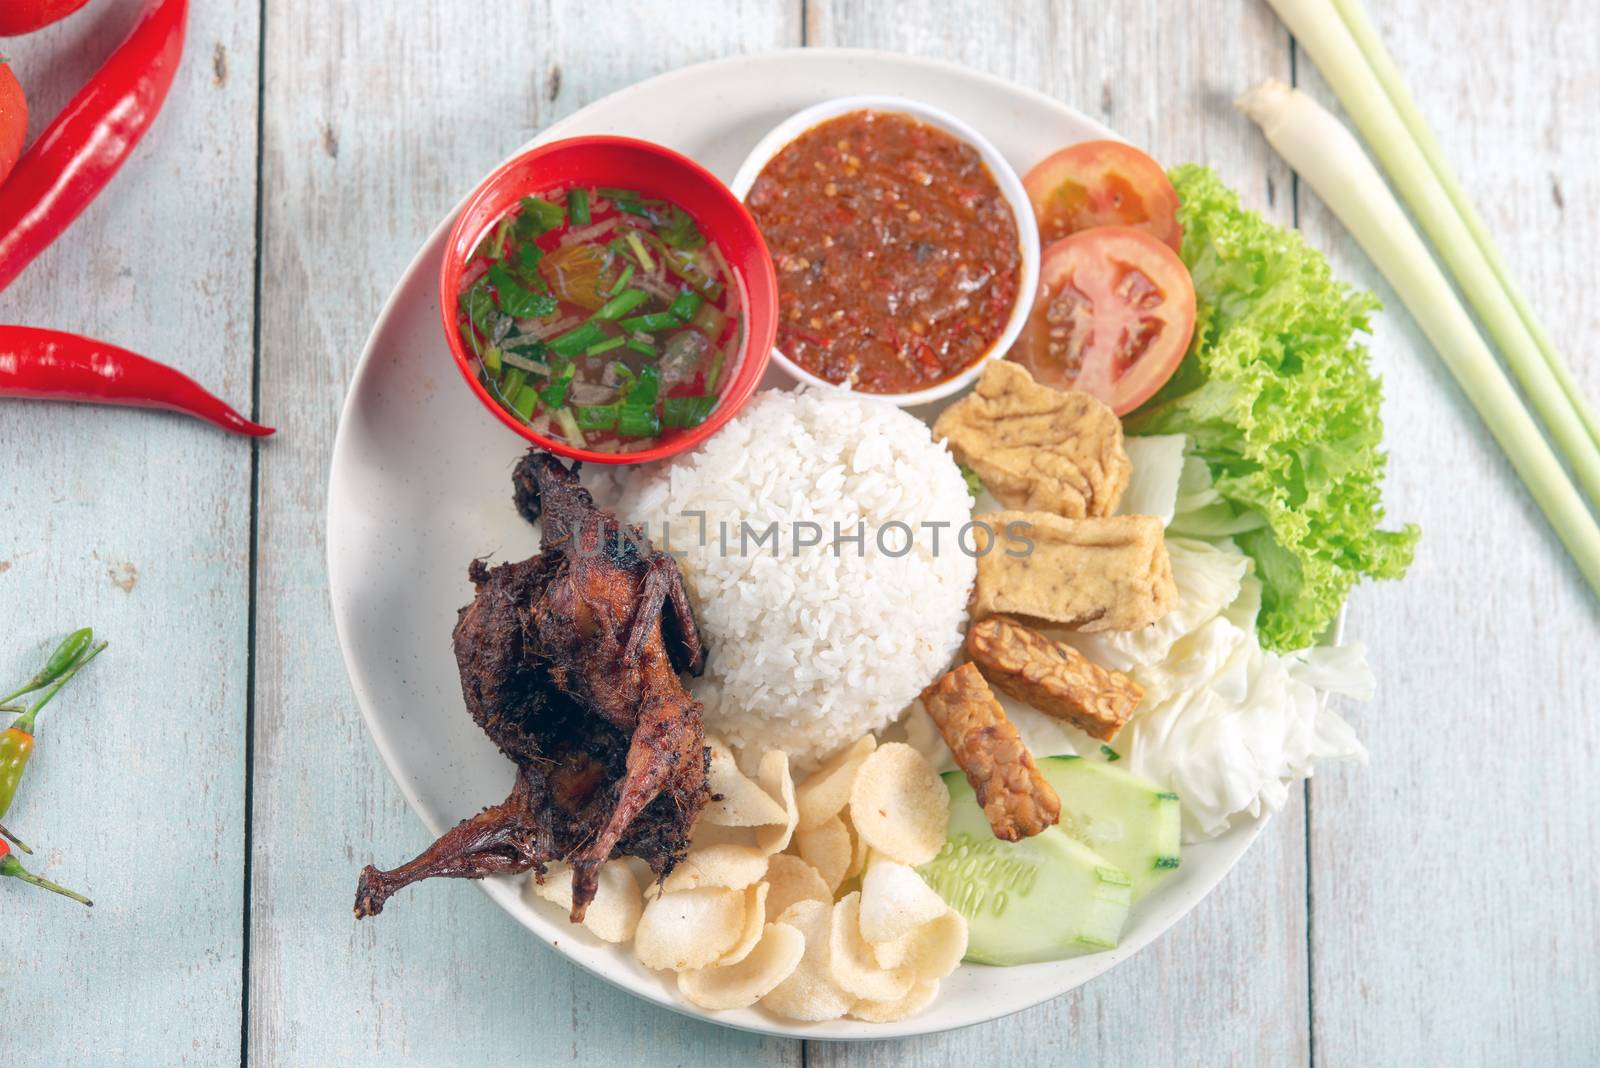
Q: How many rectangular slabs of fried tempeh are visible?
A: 2